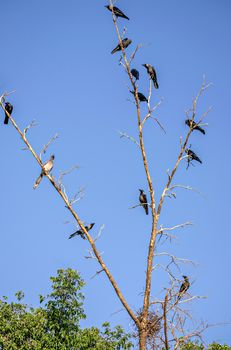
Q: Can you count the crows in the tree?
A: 11